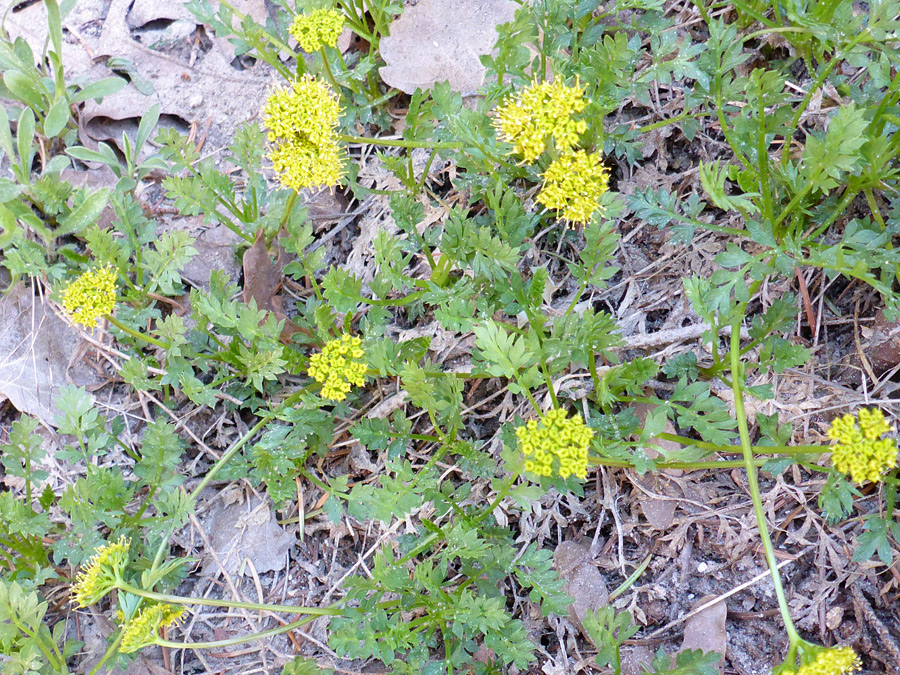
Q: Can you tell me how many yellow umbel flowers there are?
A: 12